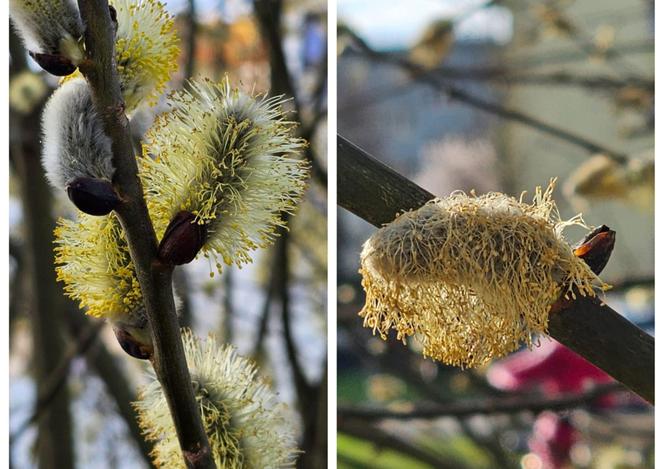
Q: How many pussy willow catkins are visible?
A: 7